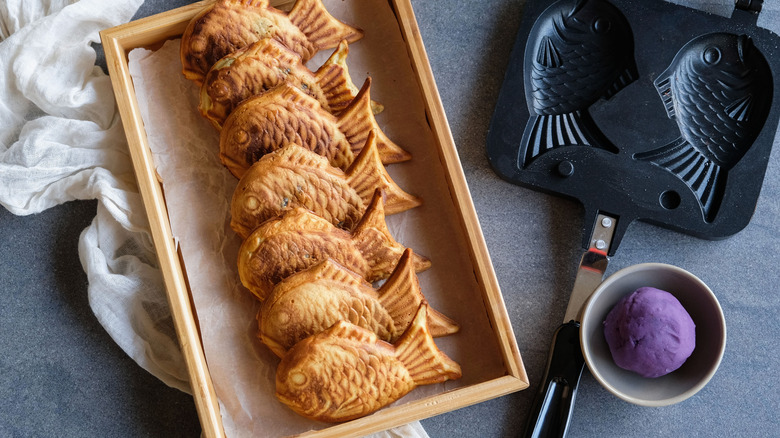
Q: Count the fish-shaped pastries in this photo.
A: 7